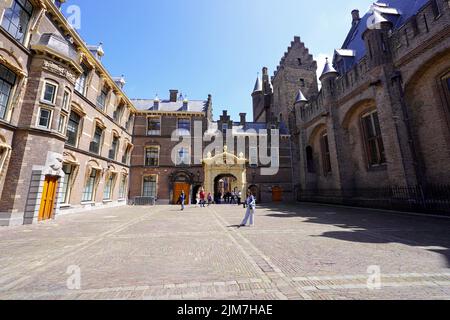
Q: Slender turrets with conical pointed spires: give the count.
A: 4